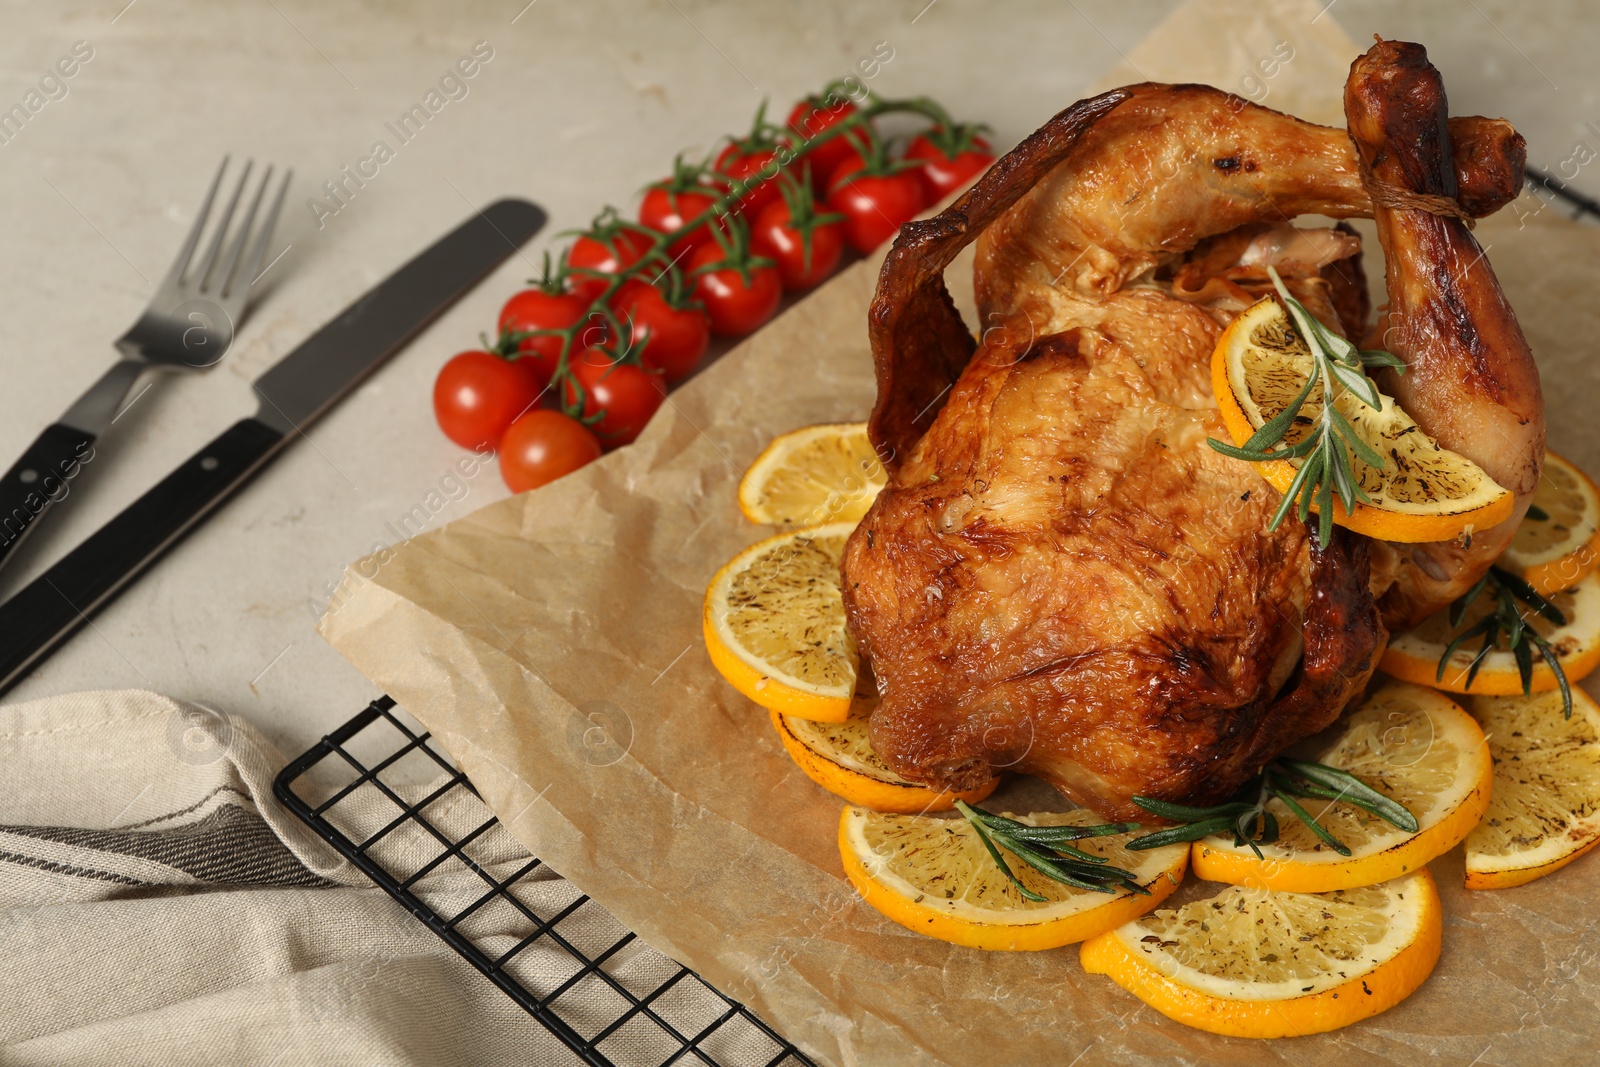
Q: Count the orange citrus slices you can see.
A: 10